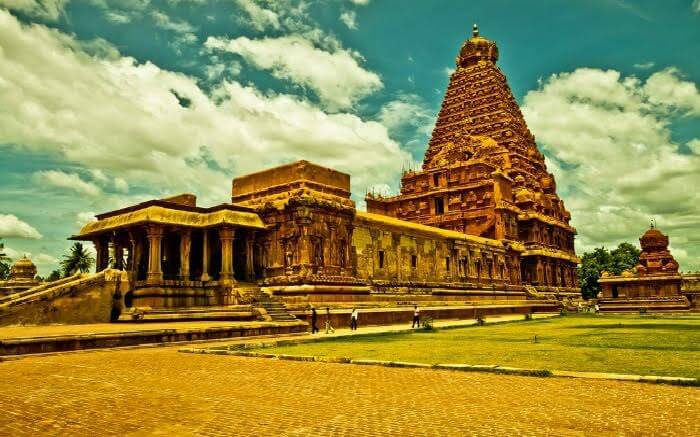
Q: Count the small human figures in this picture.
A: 4